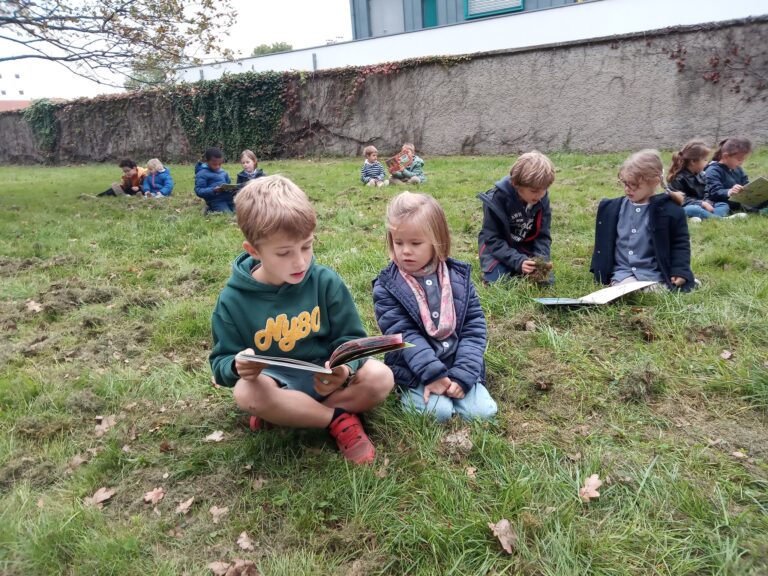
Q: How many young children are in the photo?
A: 12